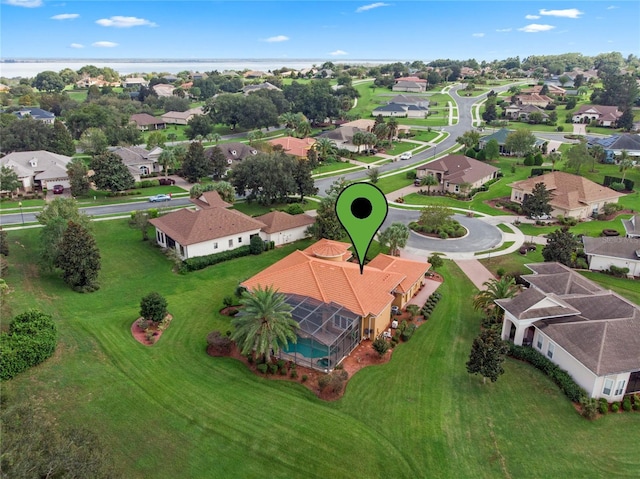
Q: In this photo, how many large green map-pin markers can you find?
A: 1